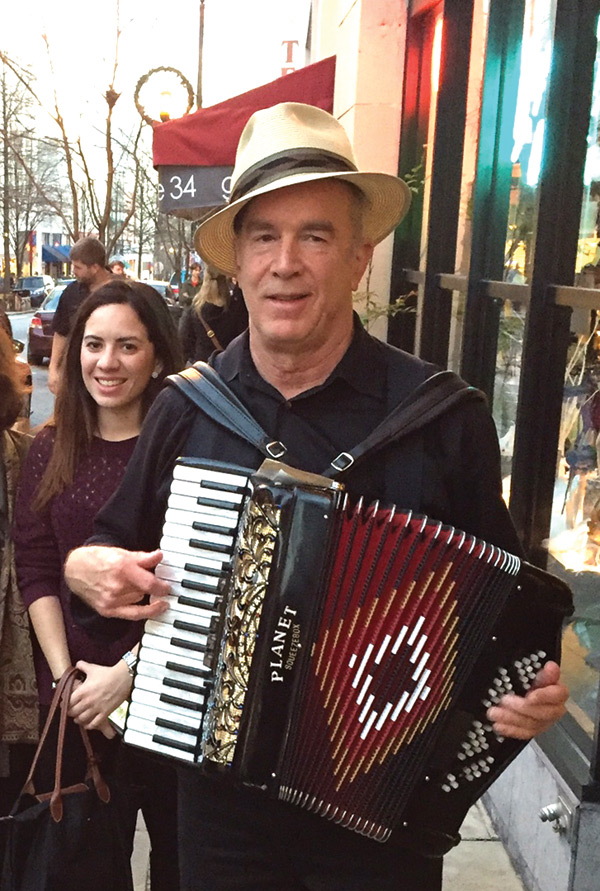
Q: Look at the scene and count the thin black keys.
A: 14